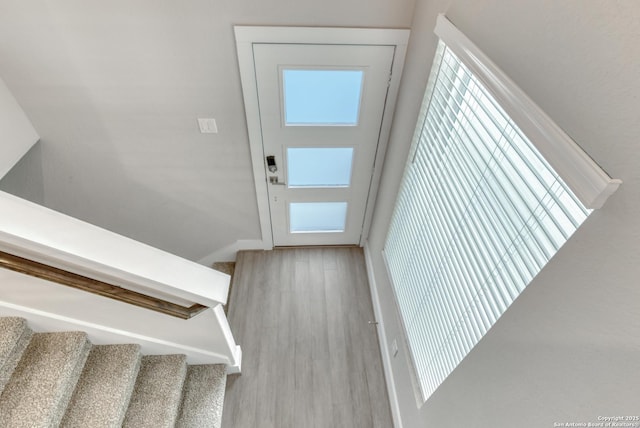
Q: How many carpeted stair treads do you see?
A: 5